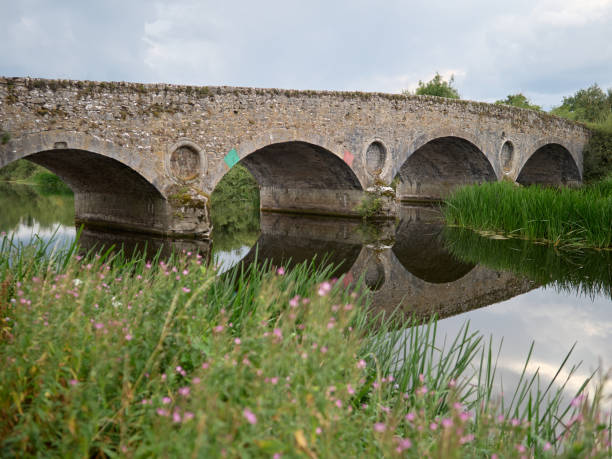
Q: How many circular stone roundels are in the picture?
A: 3